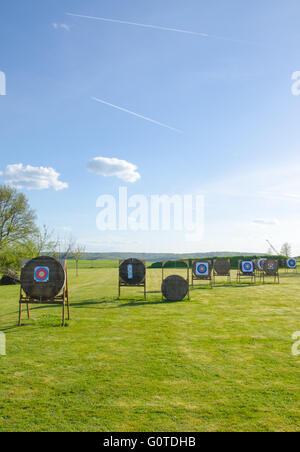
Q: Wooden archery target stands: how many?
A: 9